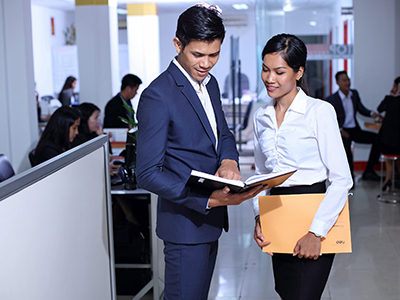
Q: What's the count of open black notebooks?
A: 1